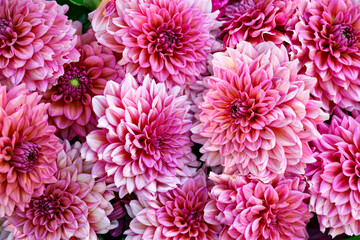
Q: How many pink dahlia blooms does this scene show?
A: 12